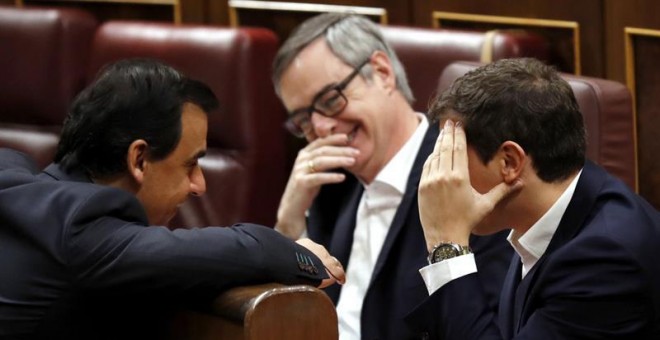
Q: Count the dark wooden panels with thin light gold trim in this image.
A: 4